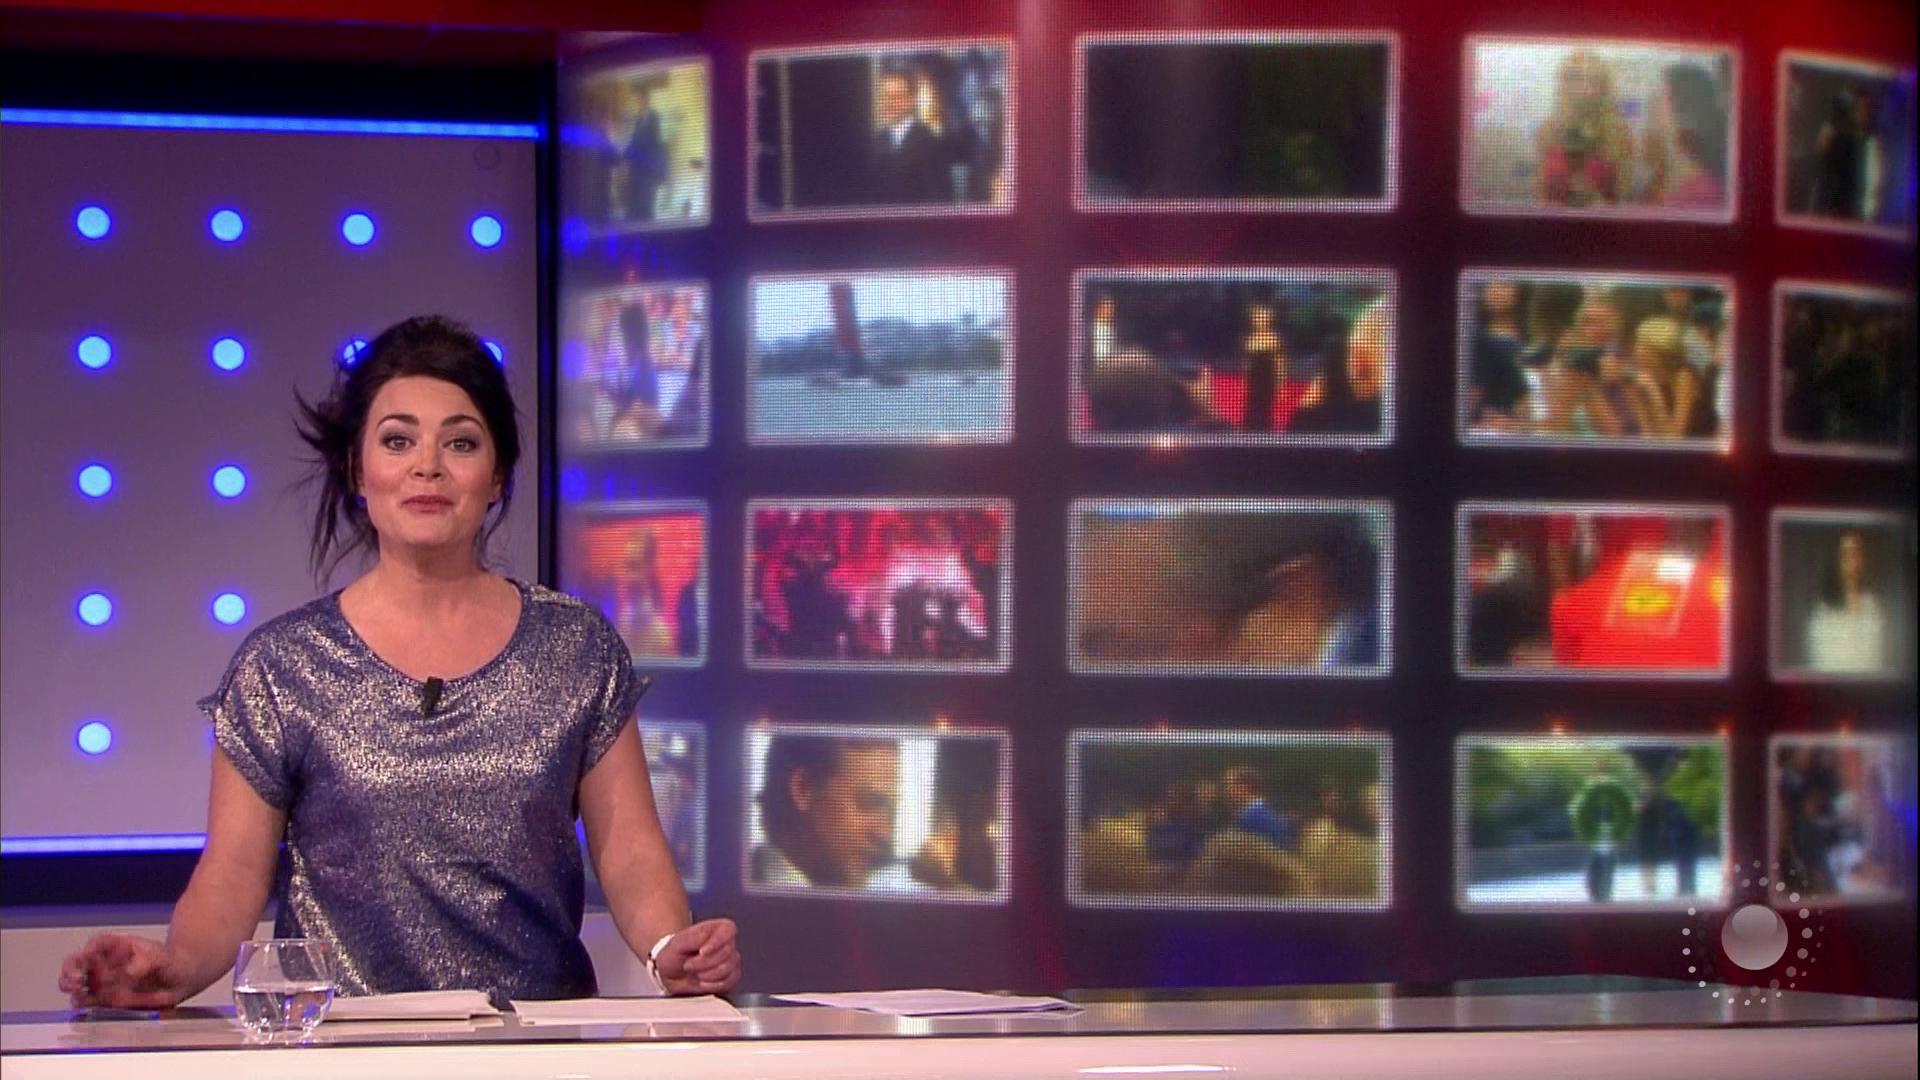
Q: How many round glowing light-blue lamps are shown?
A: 13